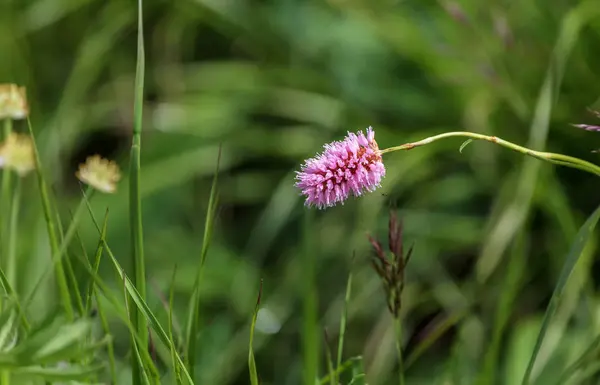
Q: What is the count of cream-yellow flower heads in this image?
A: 3